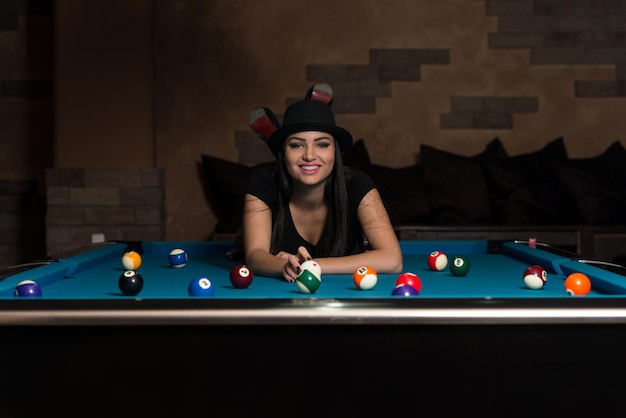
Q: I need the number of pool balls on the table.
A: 15